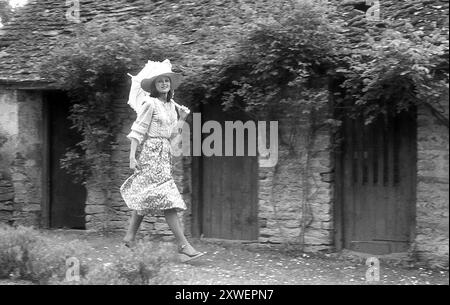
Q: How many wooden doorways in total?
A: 3